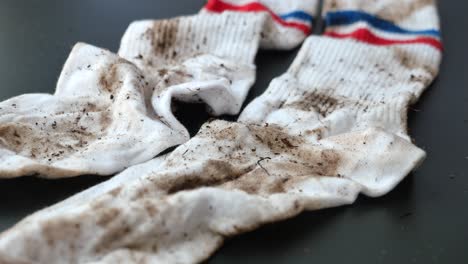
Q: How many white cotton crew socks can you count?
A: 2